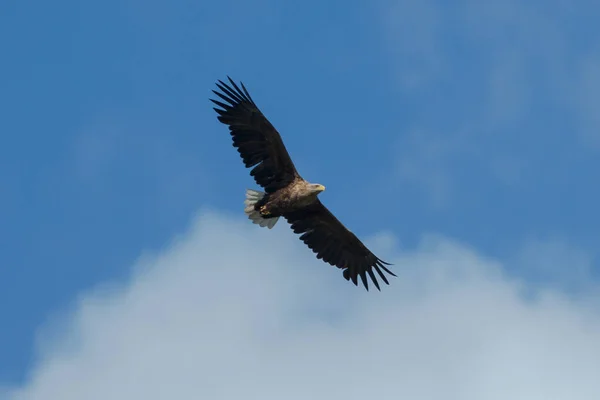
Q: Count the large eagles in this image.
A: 1